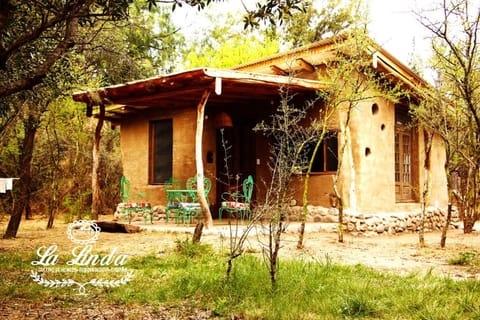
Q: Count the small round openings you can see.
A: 3